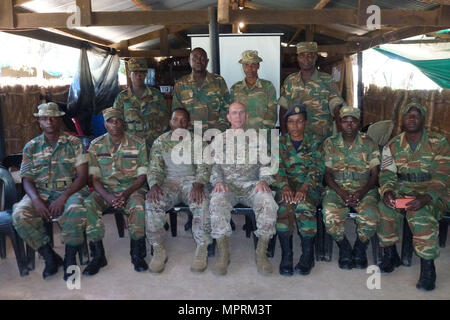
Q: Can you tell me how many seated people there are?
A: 7